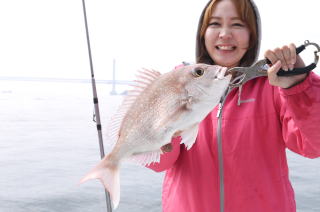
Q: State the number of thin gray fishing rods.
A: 1